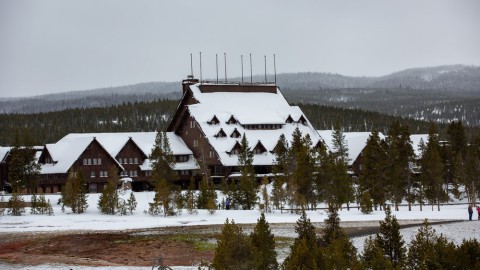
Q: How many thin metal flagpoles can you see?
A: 8